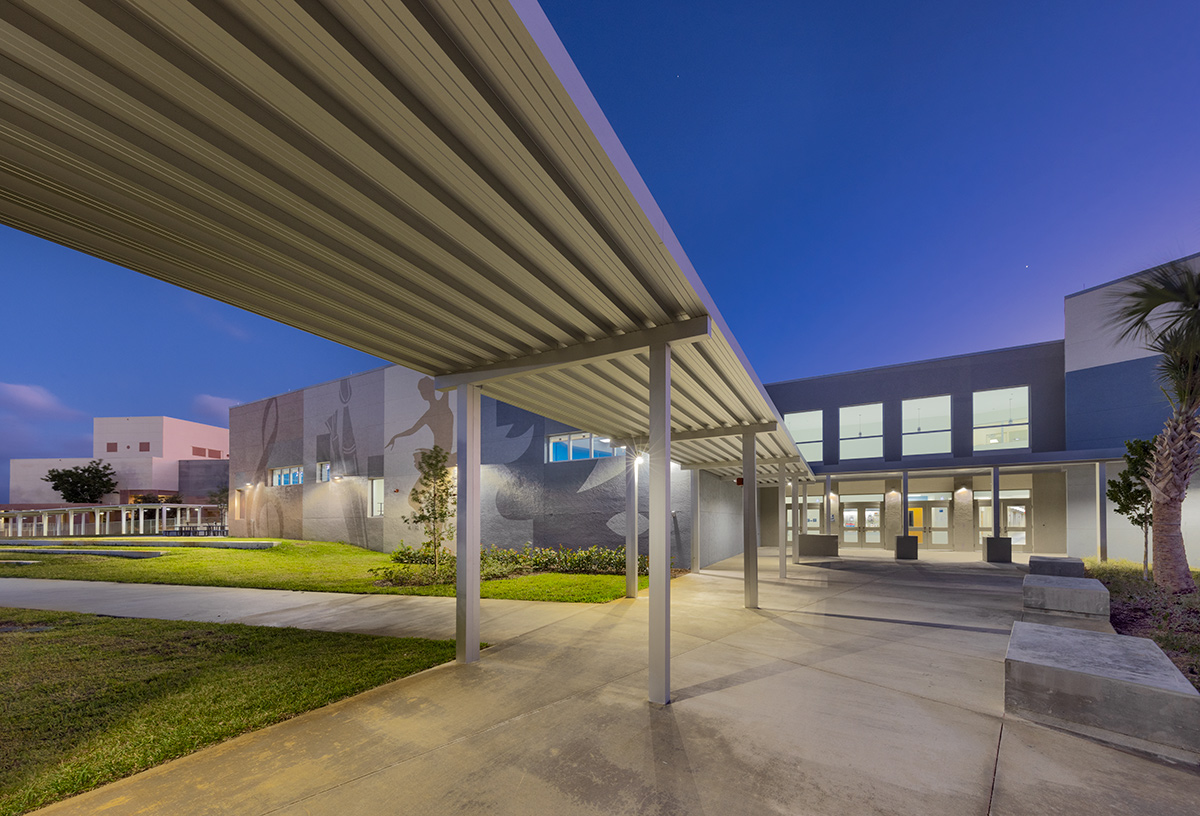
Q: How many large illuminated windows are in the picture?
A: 4